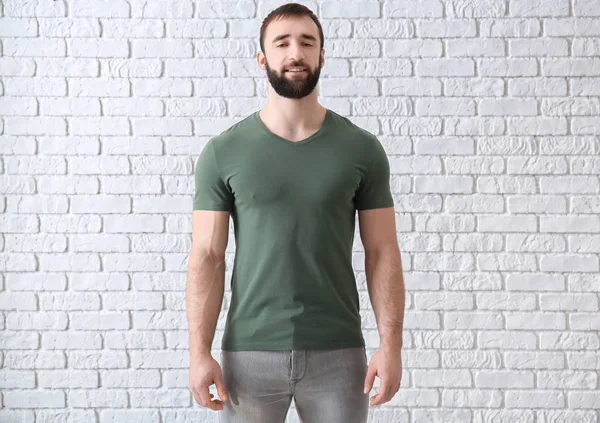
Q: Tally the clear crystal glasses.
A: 0